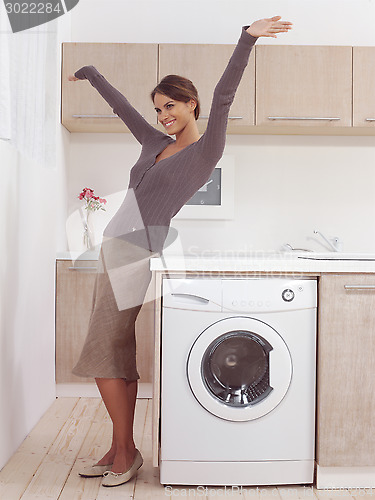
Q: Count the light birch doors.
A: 6